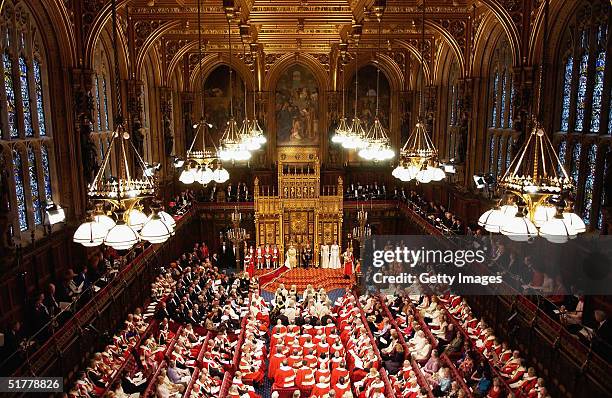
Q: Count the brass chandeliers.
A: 10